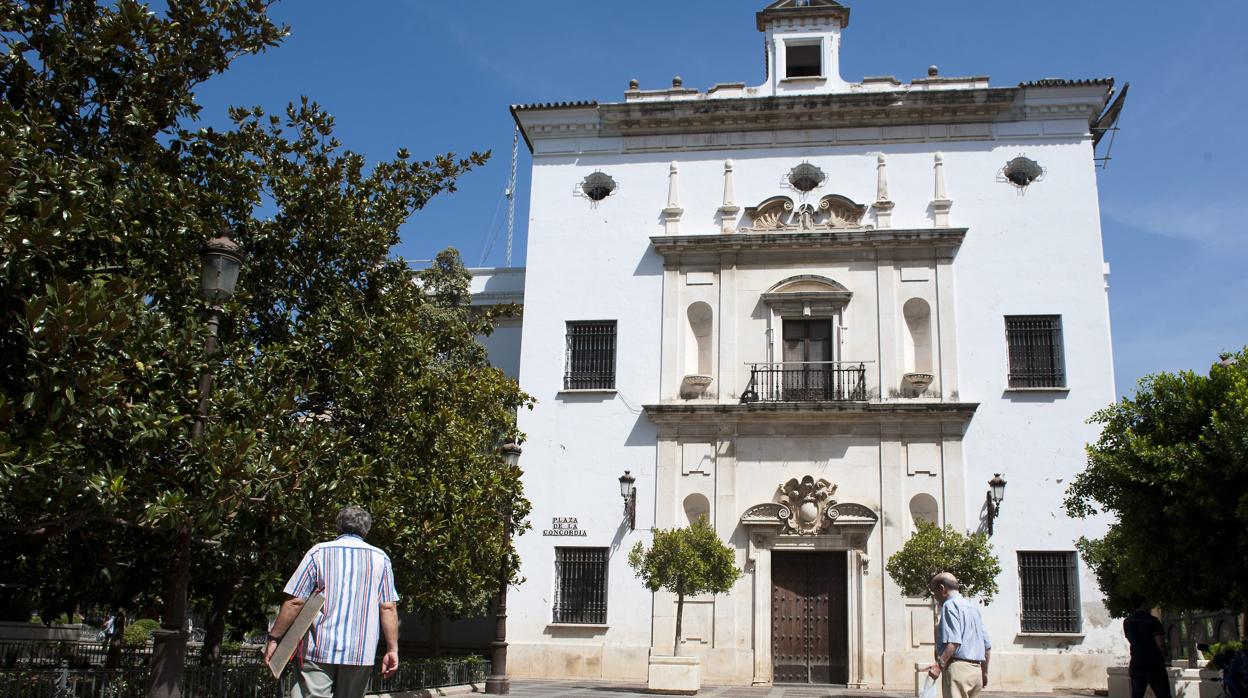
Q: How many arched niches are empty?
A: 4